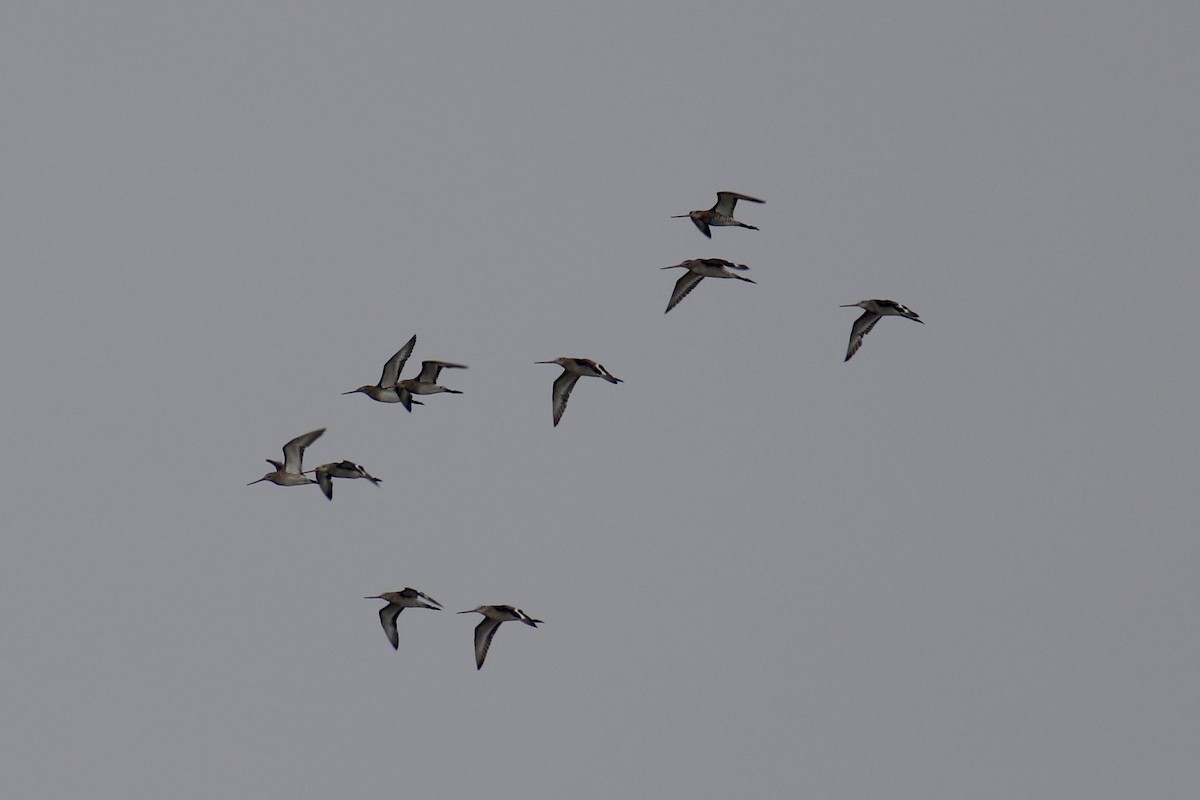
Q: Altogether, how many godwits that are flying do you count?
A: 10